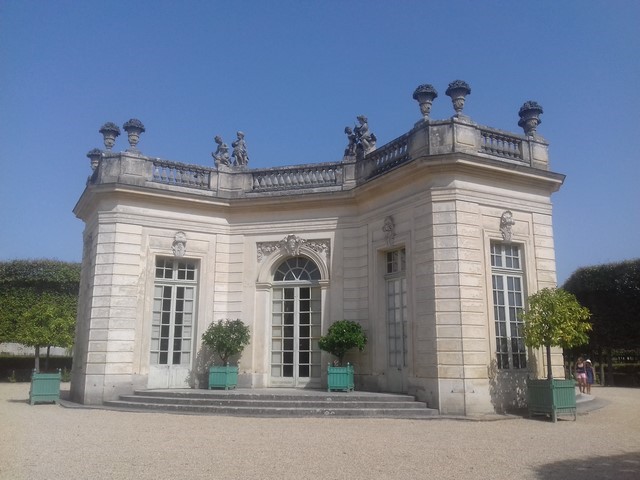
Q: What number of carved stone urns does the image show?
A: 6